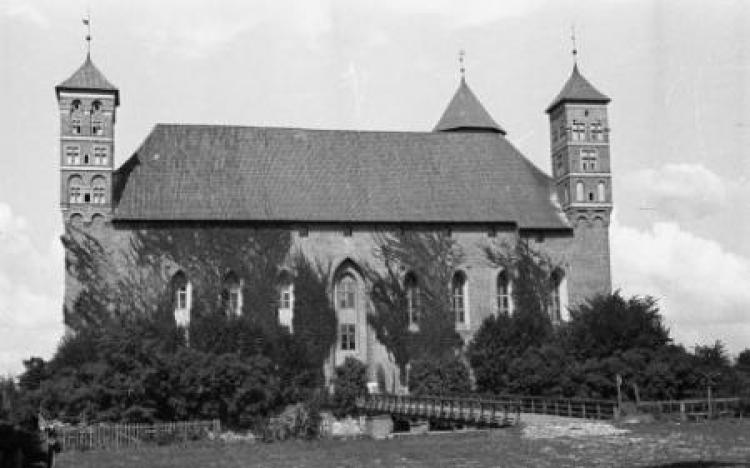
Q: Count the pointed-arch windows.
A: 8